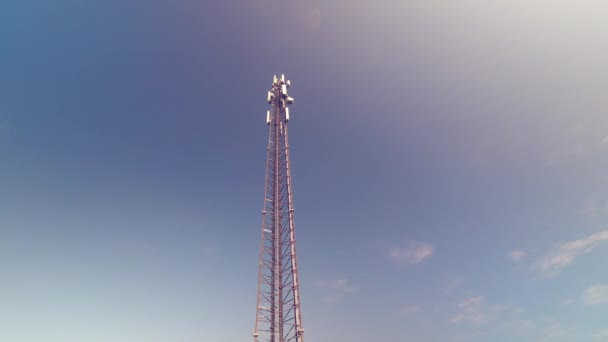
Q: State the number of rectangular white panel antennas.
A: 6